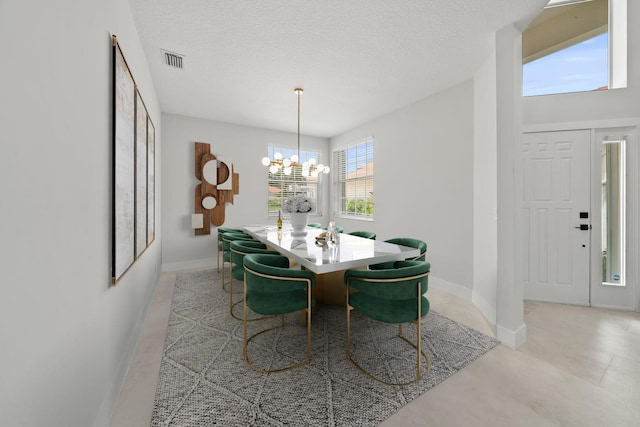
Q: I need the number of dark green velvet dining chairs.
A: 9